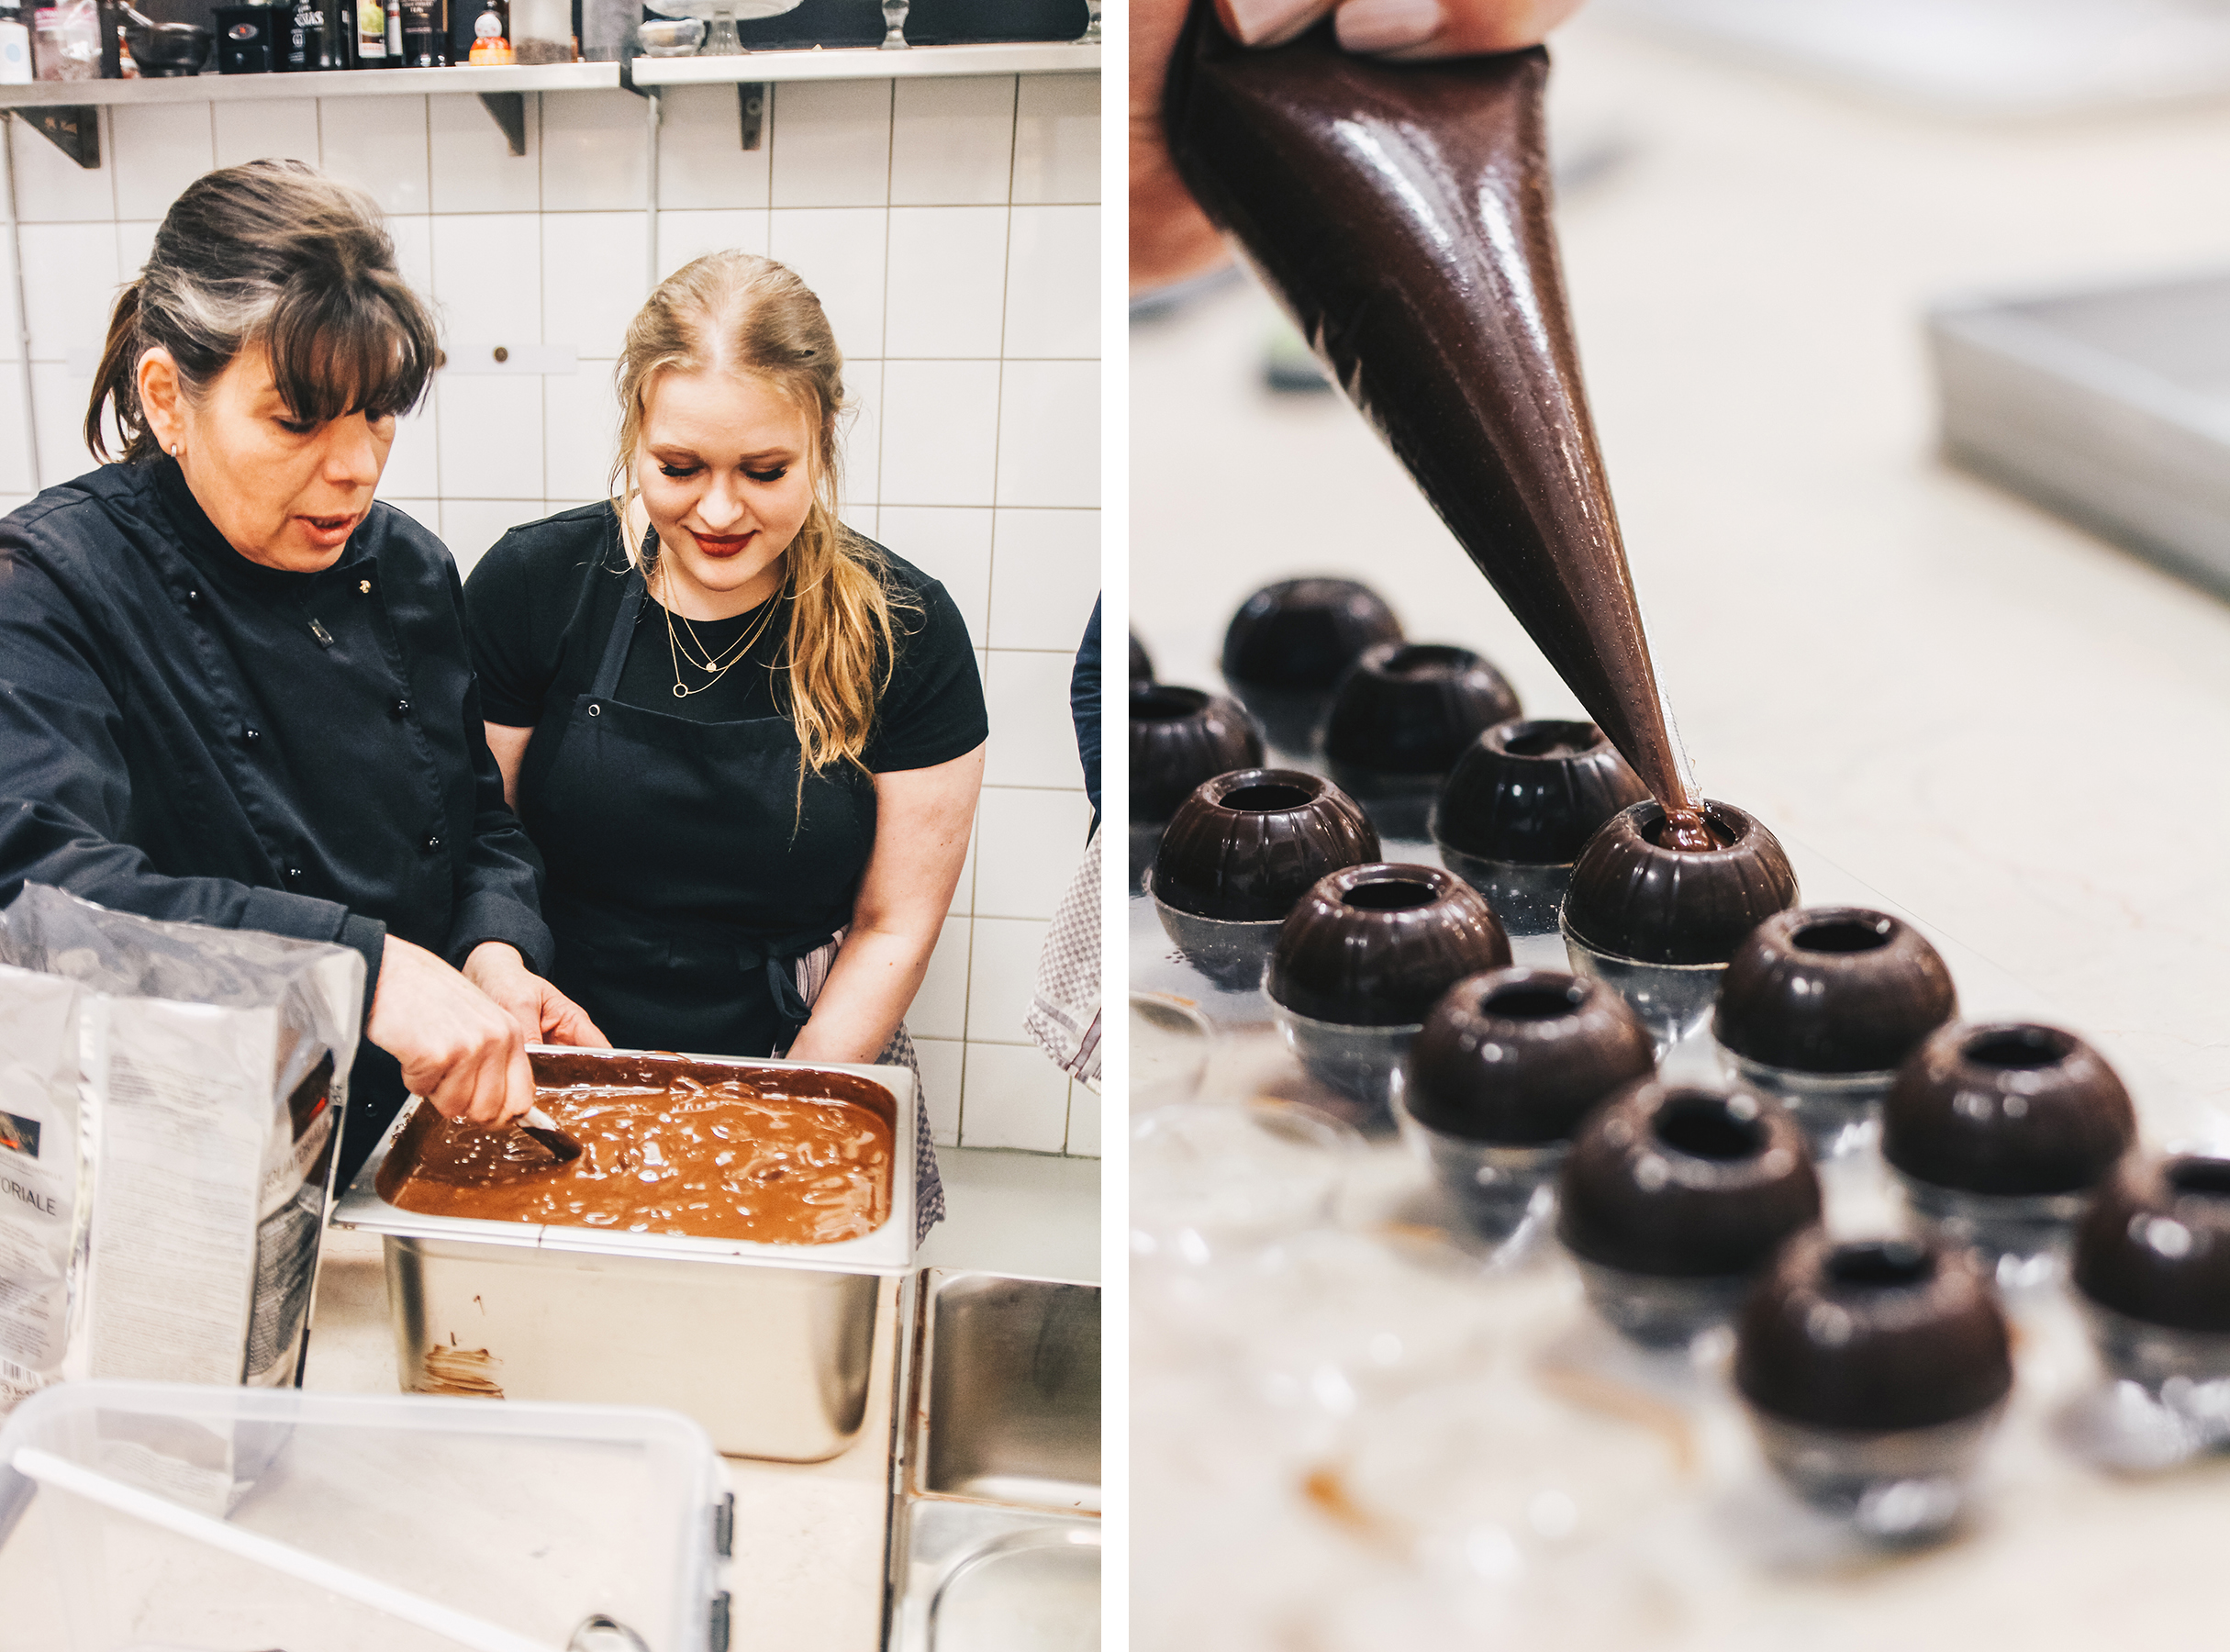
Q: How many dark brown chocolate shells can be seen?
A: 14